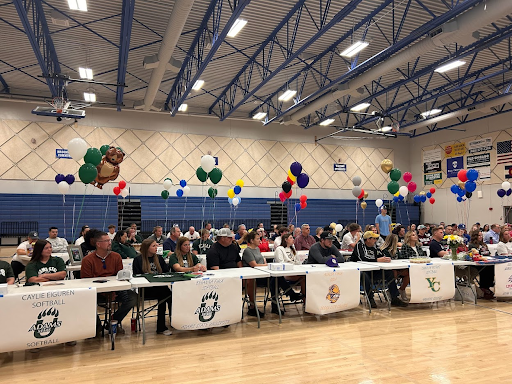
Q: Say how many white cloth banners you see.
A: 5